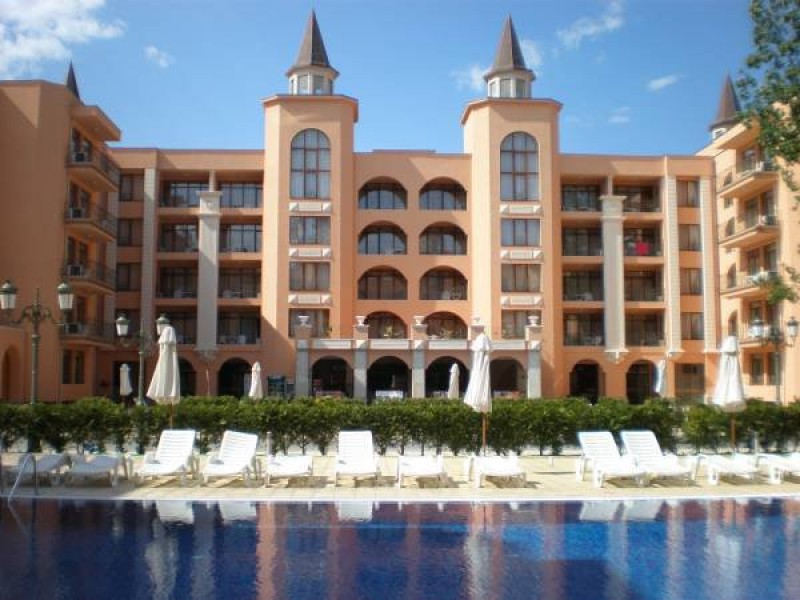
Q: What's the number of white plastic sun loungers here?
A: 12